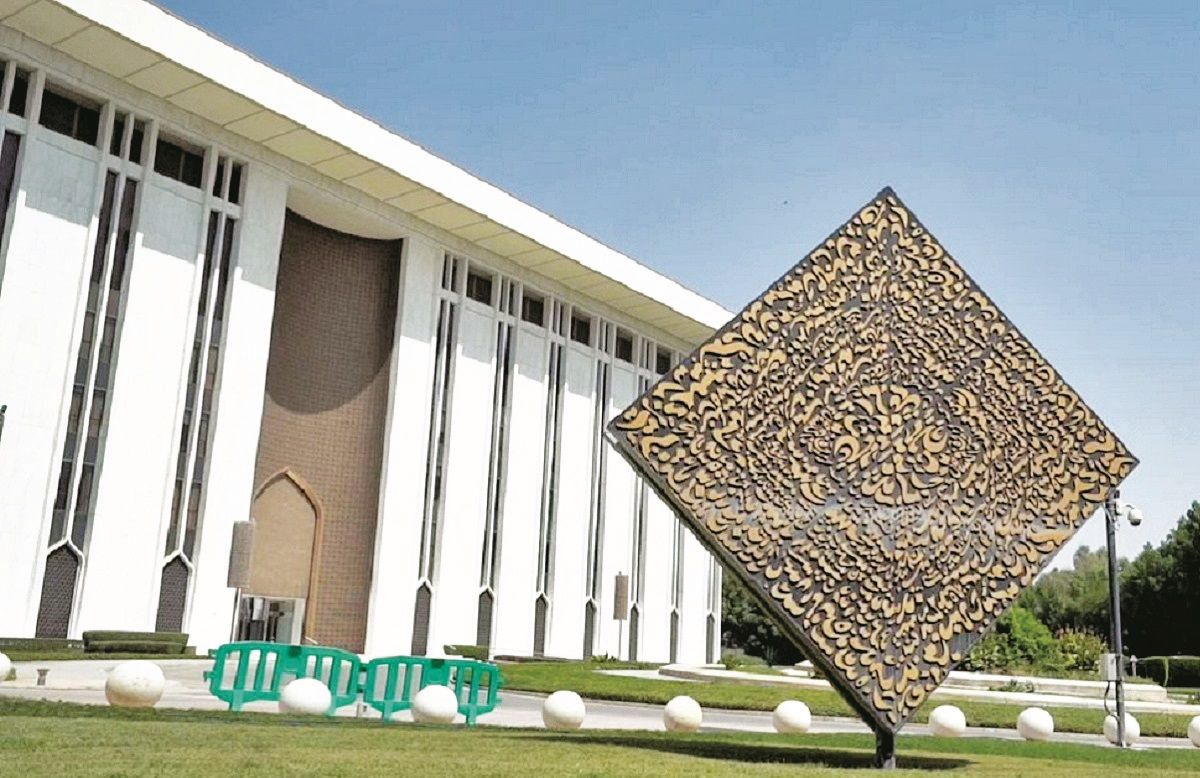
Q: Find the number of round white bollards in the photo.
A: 11